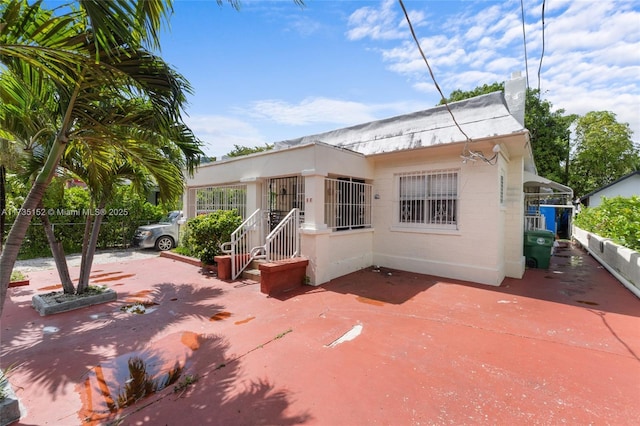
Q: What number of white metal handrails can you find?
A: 2